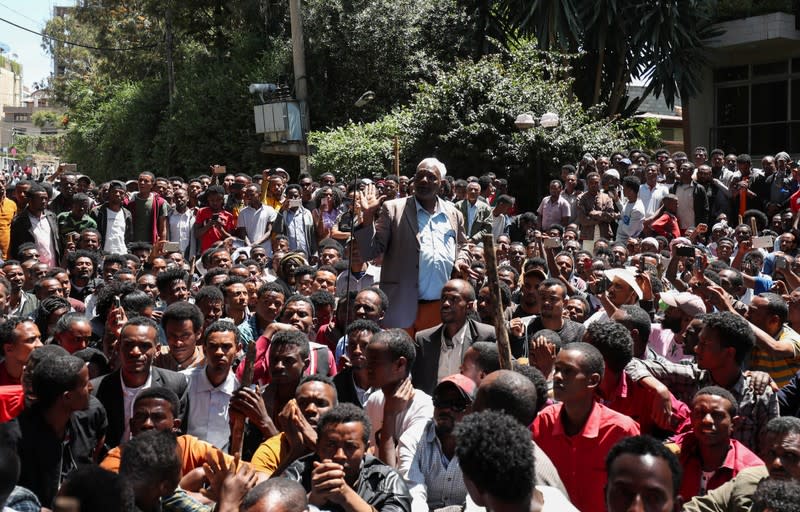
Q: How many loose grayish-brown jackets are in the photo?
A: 1